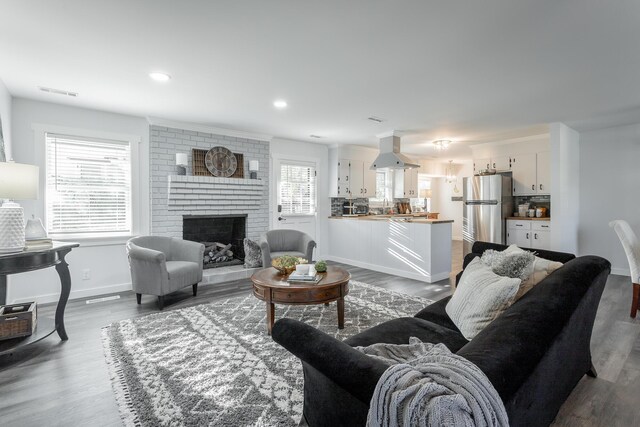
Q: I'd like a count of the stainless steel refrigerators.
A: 1